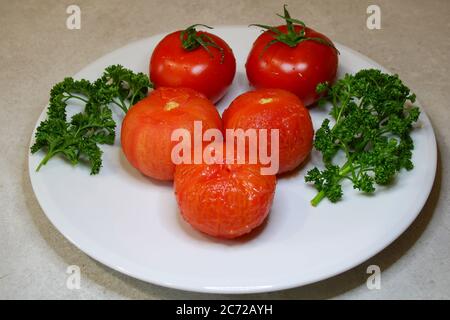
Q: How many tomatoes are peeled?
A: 3